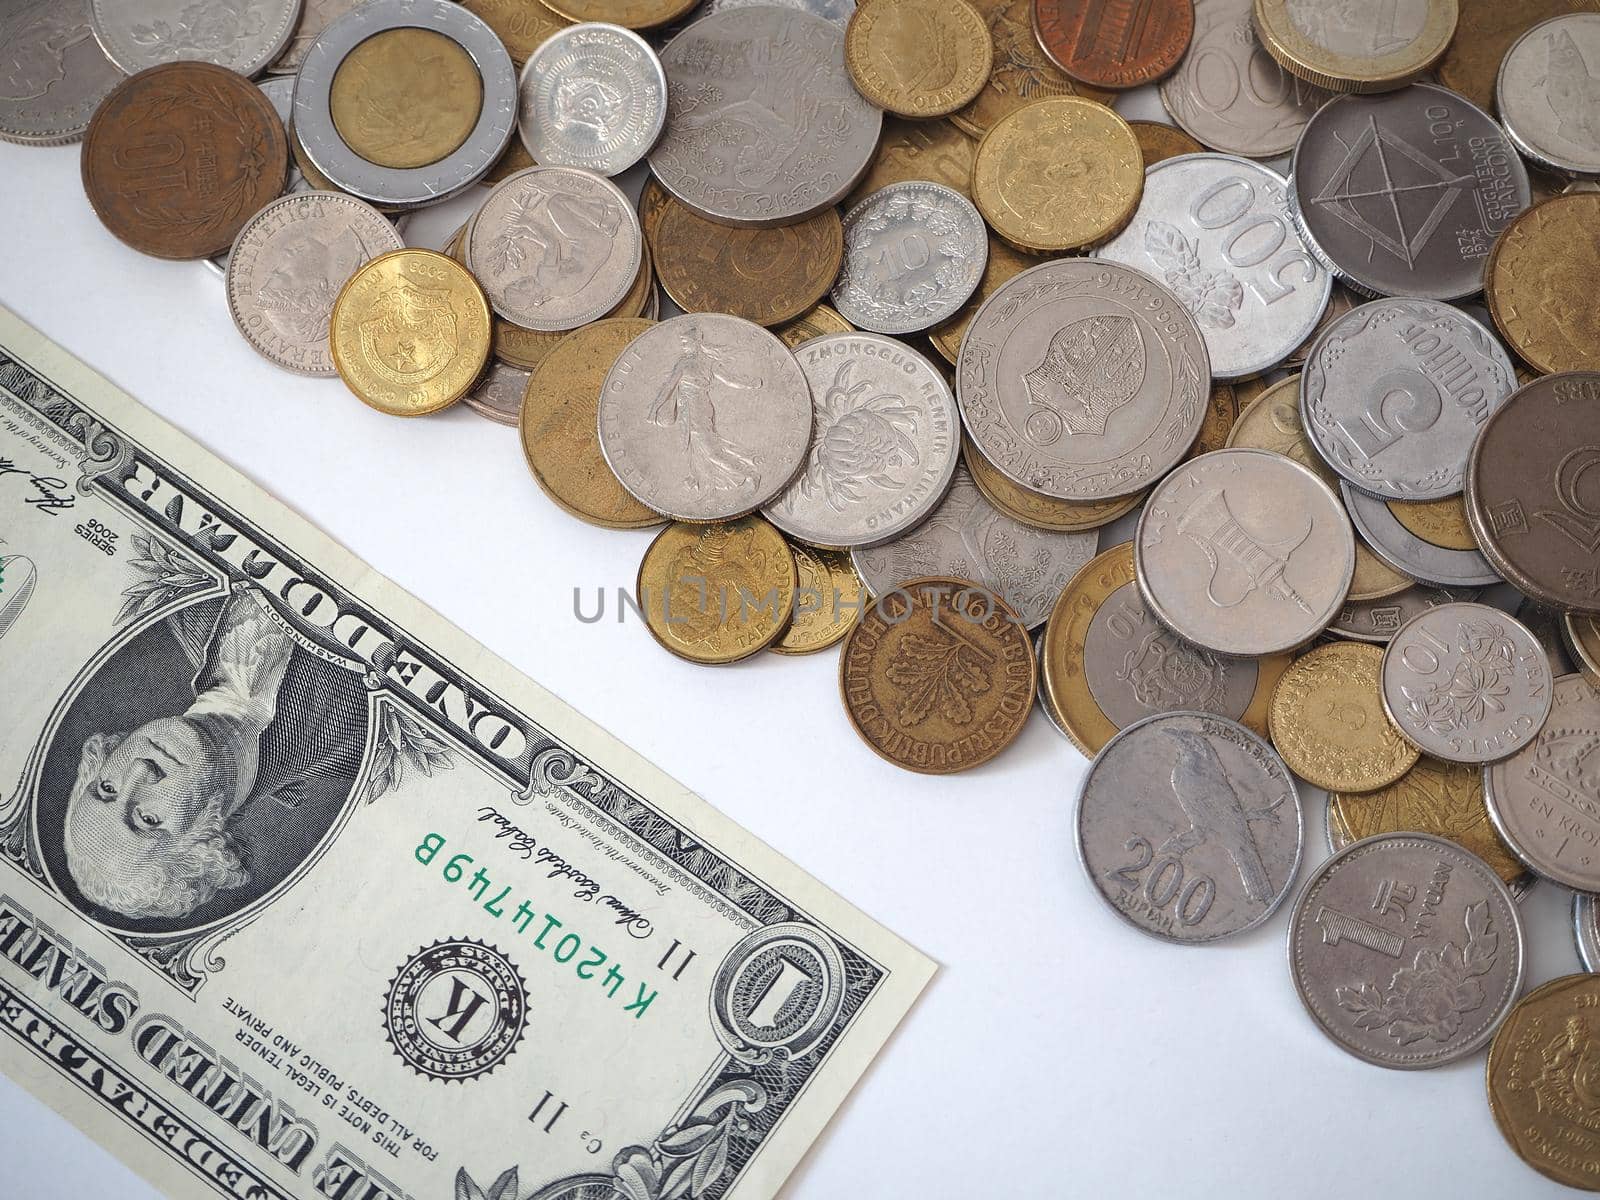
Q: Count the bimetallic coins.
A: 4